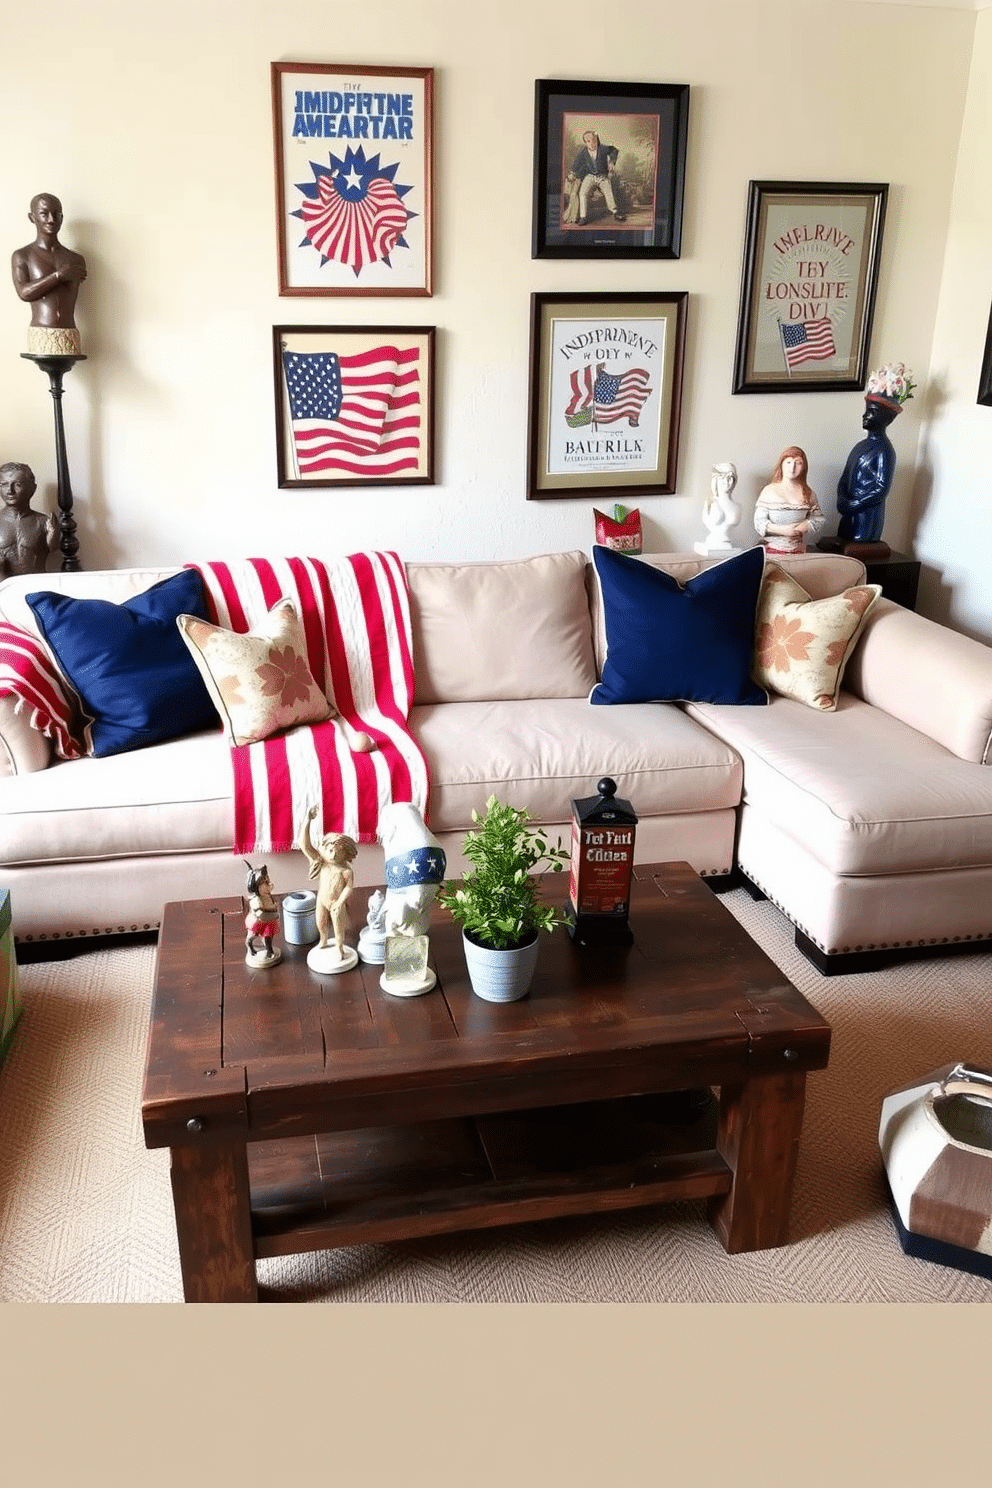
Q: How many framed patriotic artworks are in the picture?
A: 4